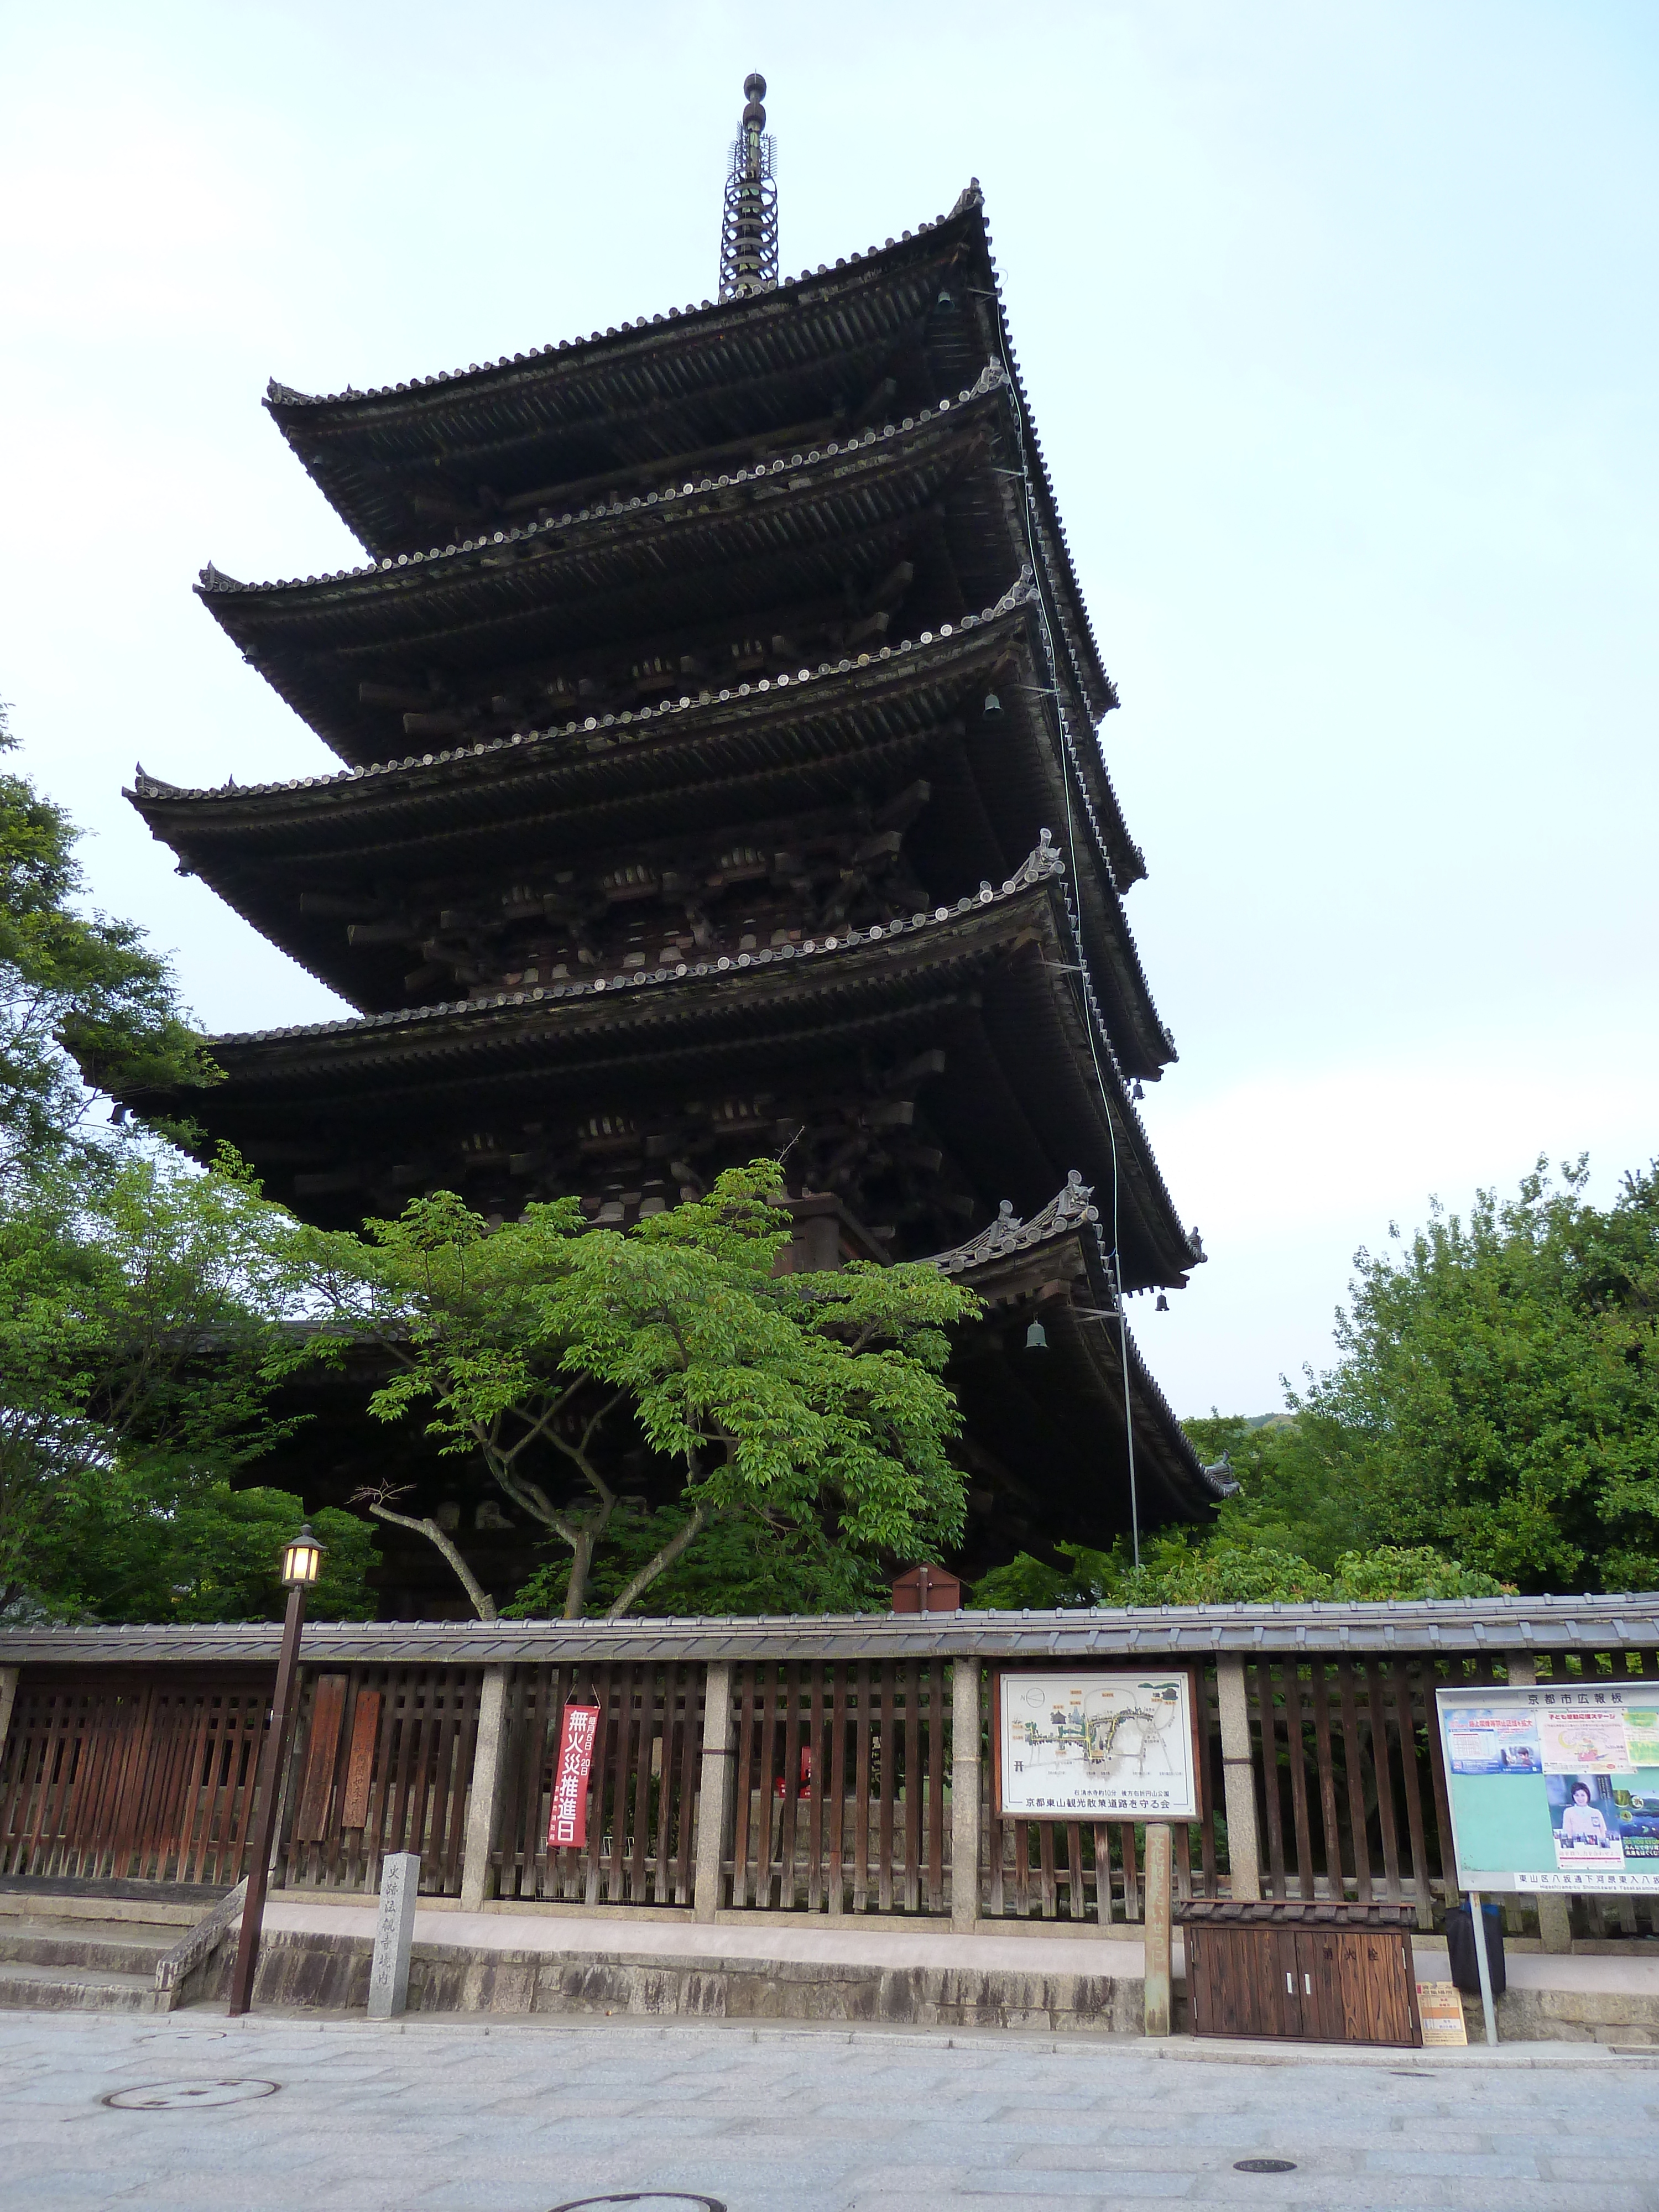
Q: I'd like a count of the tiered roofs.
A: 5